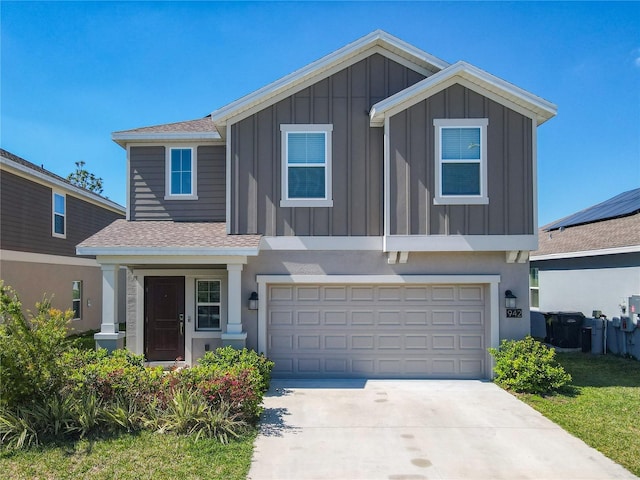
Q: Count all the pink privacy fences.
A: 0